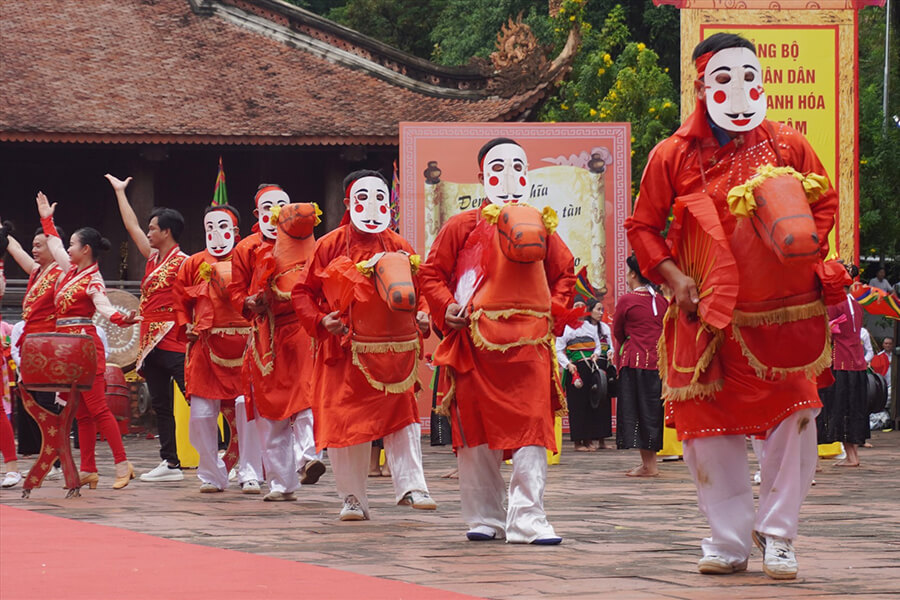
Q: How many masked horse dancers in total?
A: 5